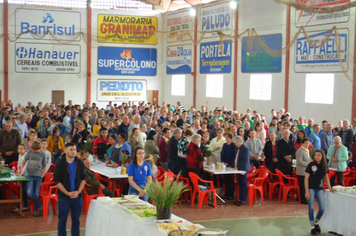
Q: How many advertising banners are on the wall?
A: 12